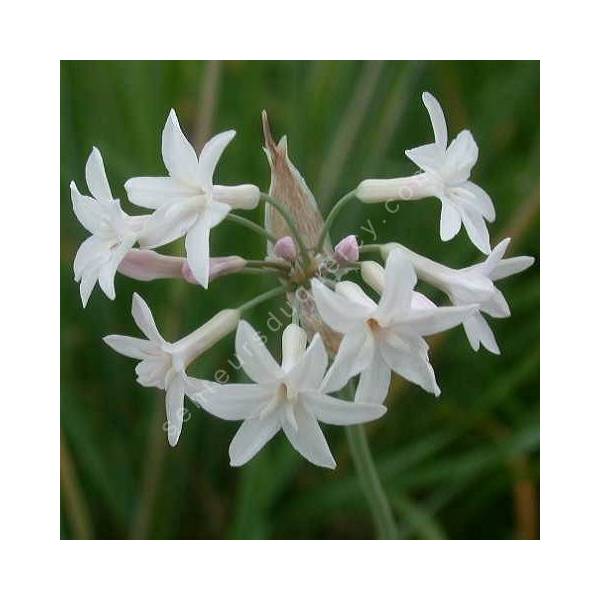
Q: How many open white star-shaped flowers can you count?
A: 7